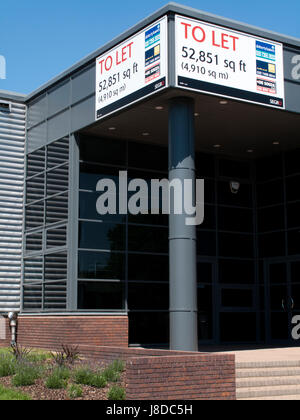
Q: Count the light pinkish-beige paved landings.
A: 1